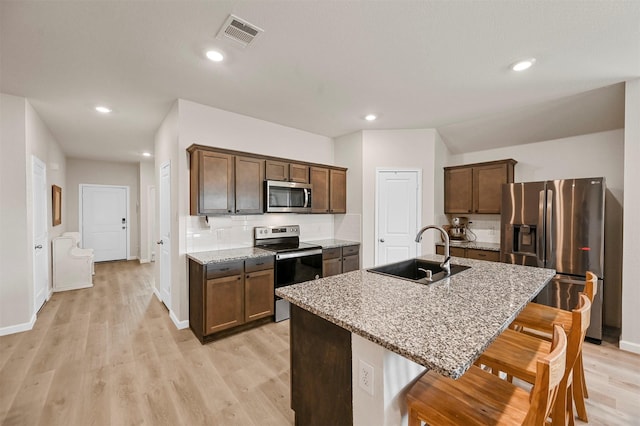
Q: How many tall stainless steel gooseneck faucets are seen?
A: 1